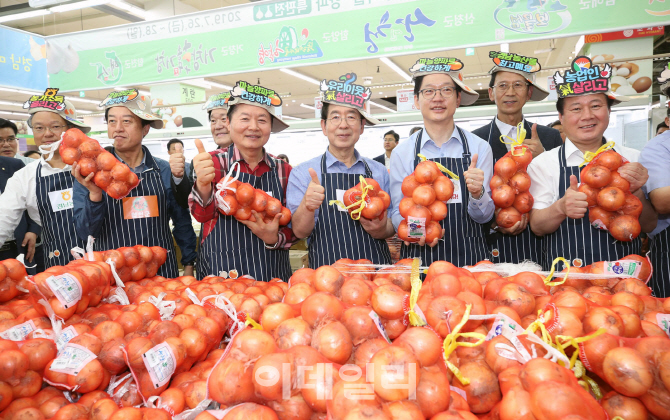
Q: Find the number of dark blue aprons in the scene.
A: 8